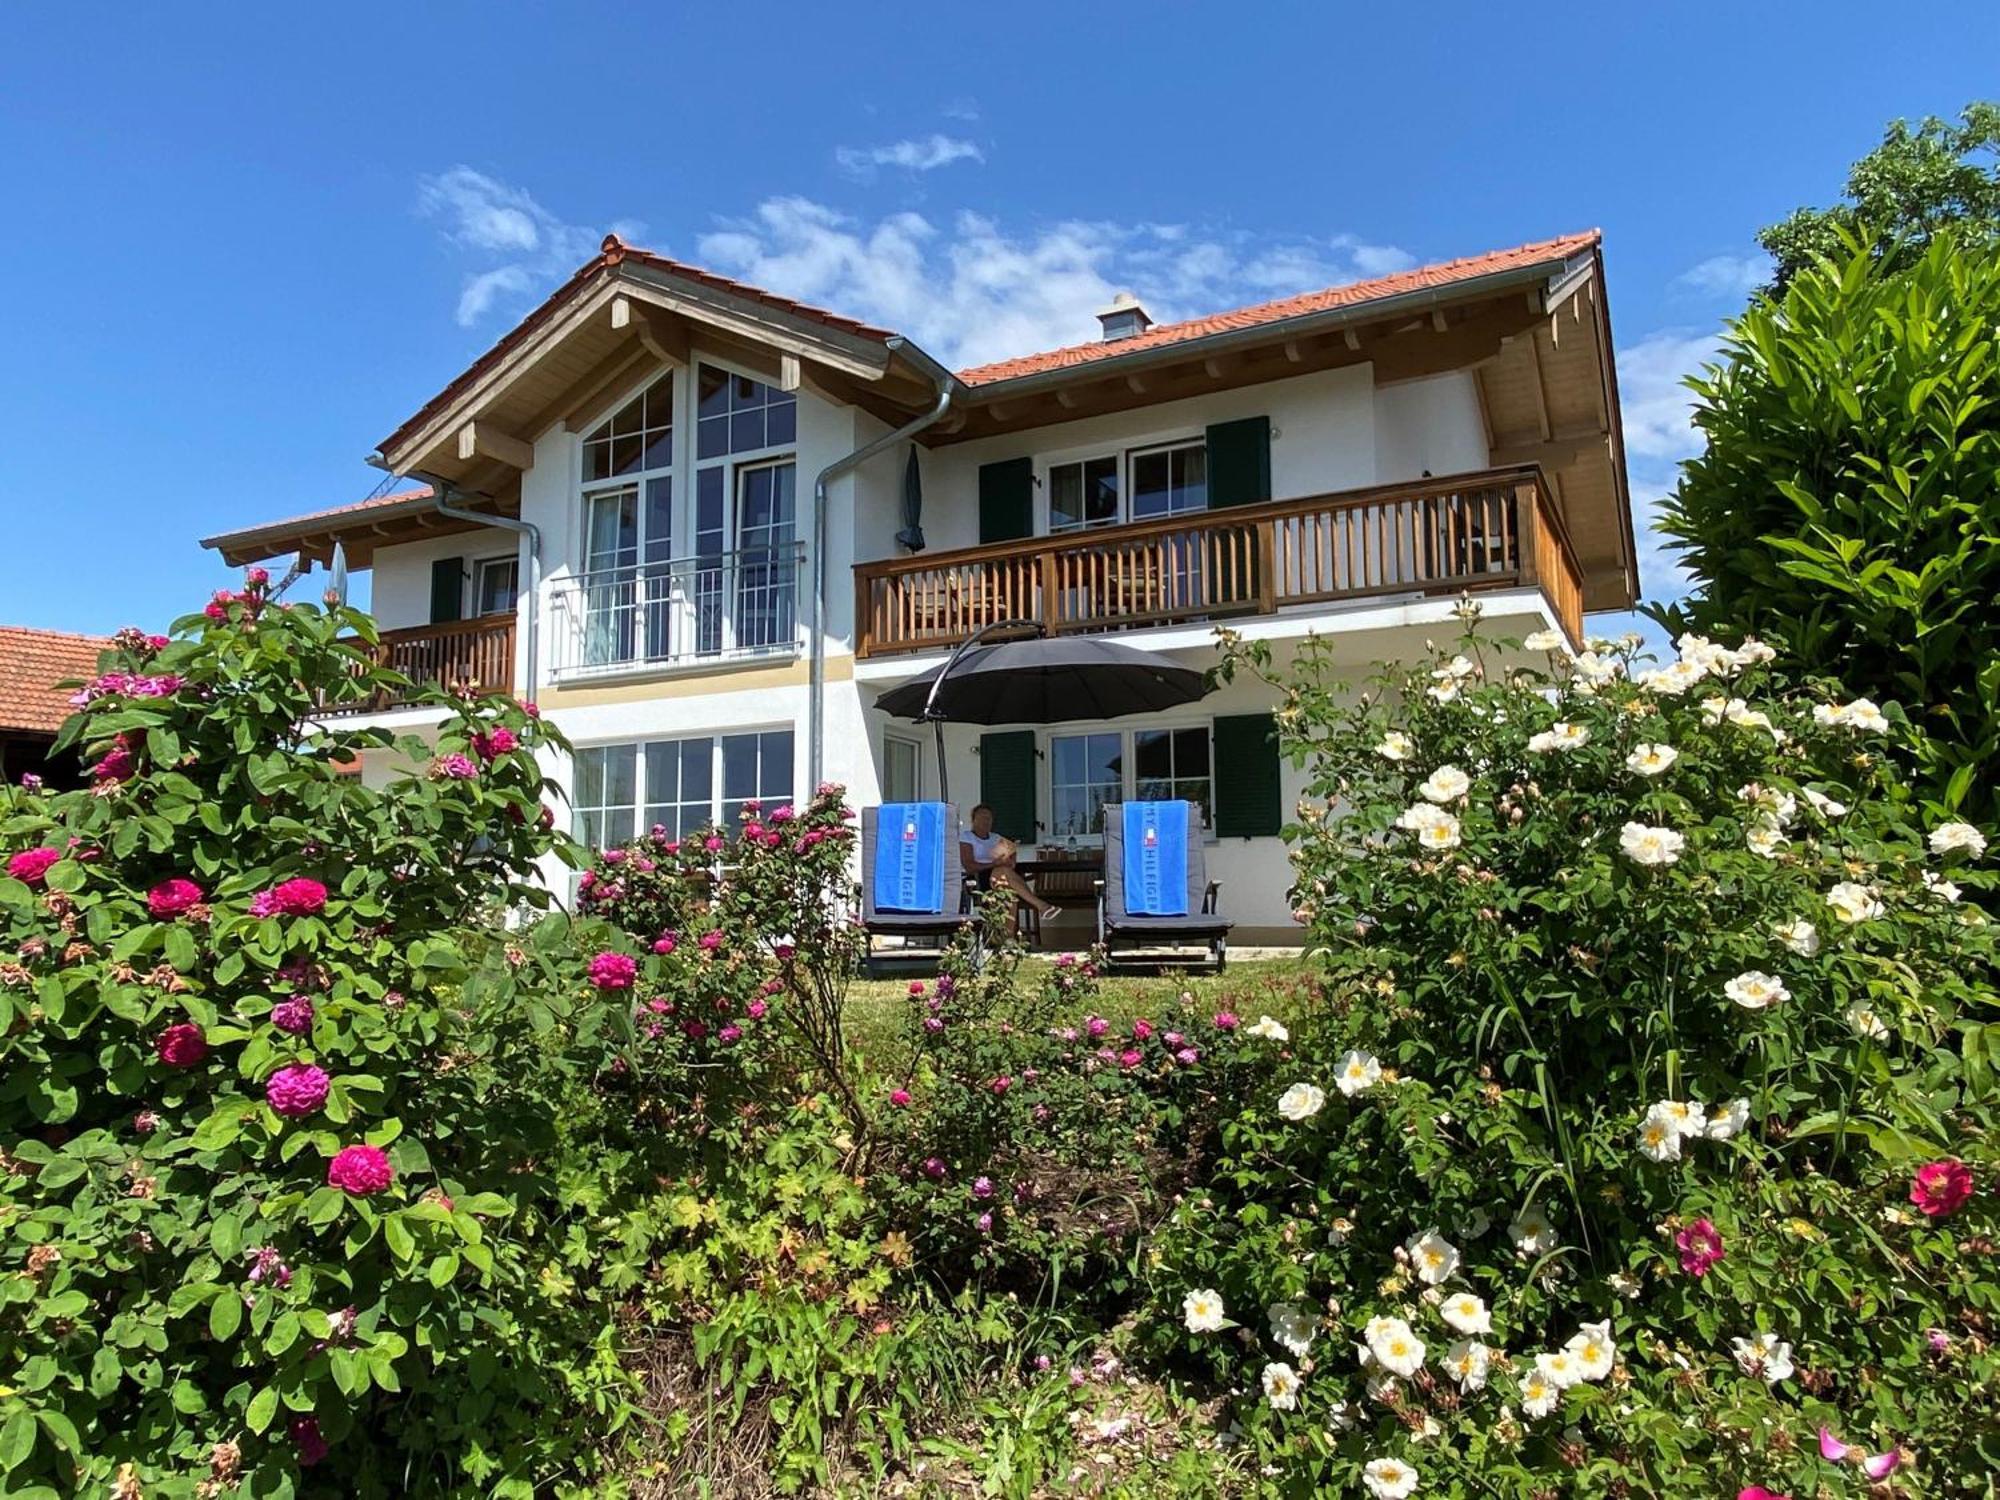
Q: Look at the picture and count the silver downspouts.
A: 2